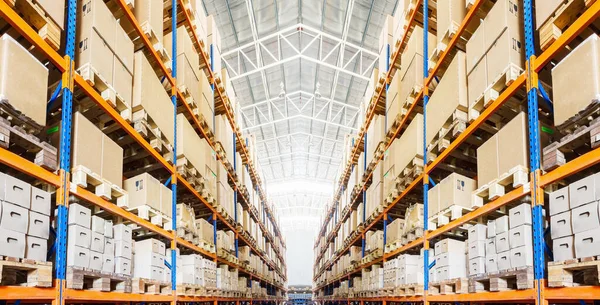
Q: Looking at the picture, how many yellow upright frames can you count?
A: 0